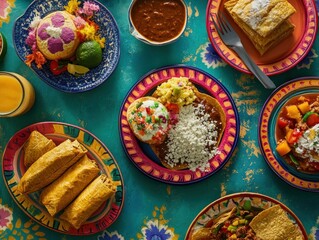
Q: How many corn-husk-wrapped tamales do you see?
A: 4